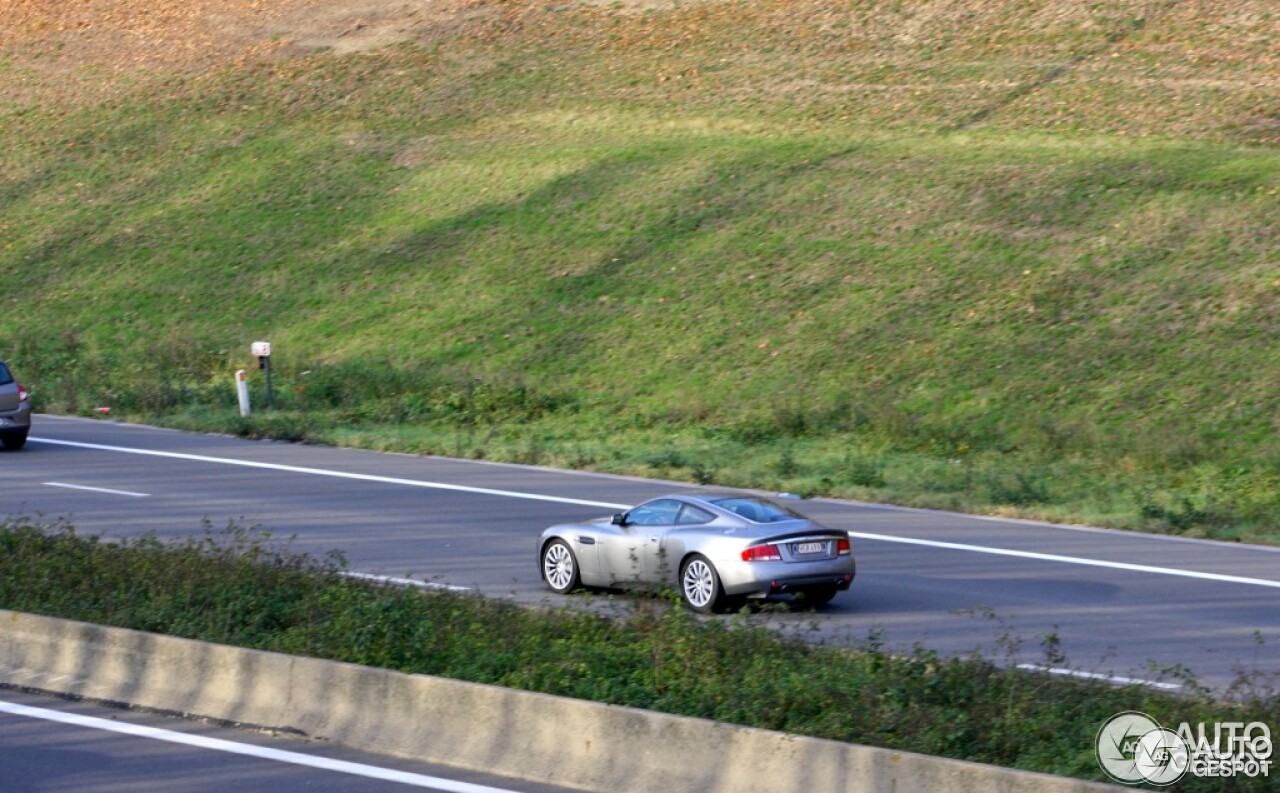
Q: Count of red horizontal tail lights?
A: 2